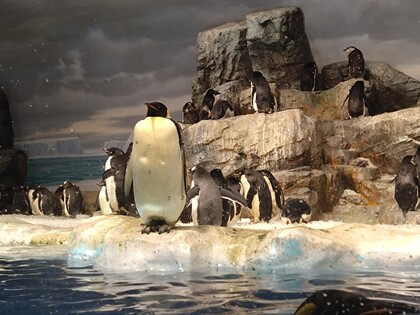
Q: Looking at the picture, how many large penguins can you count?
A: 1